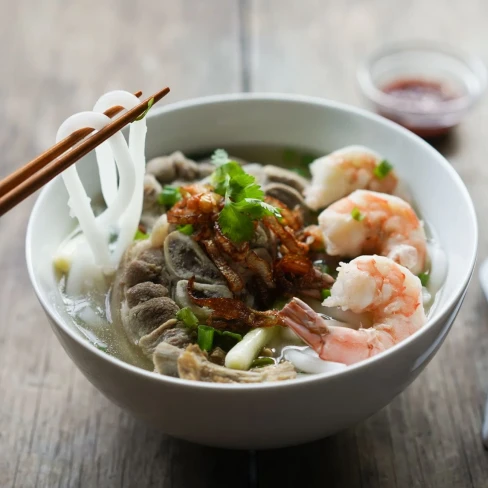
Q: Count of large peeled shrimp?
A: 3